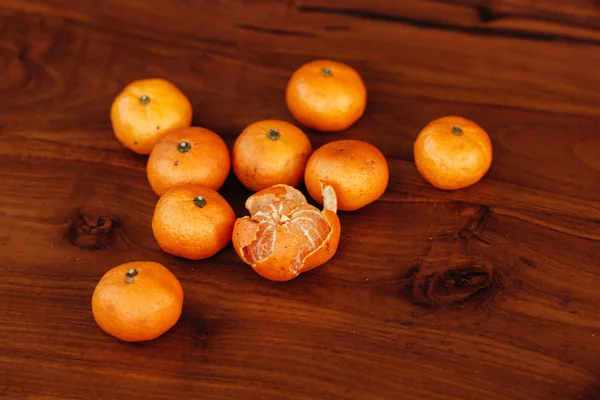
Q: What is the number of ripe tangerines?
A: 9